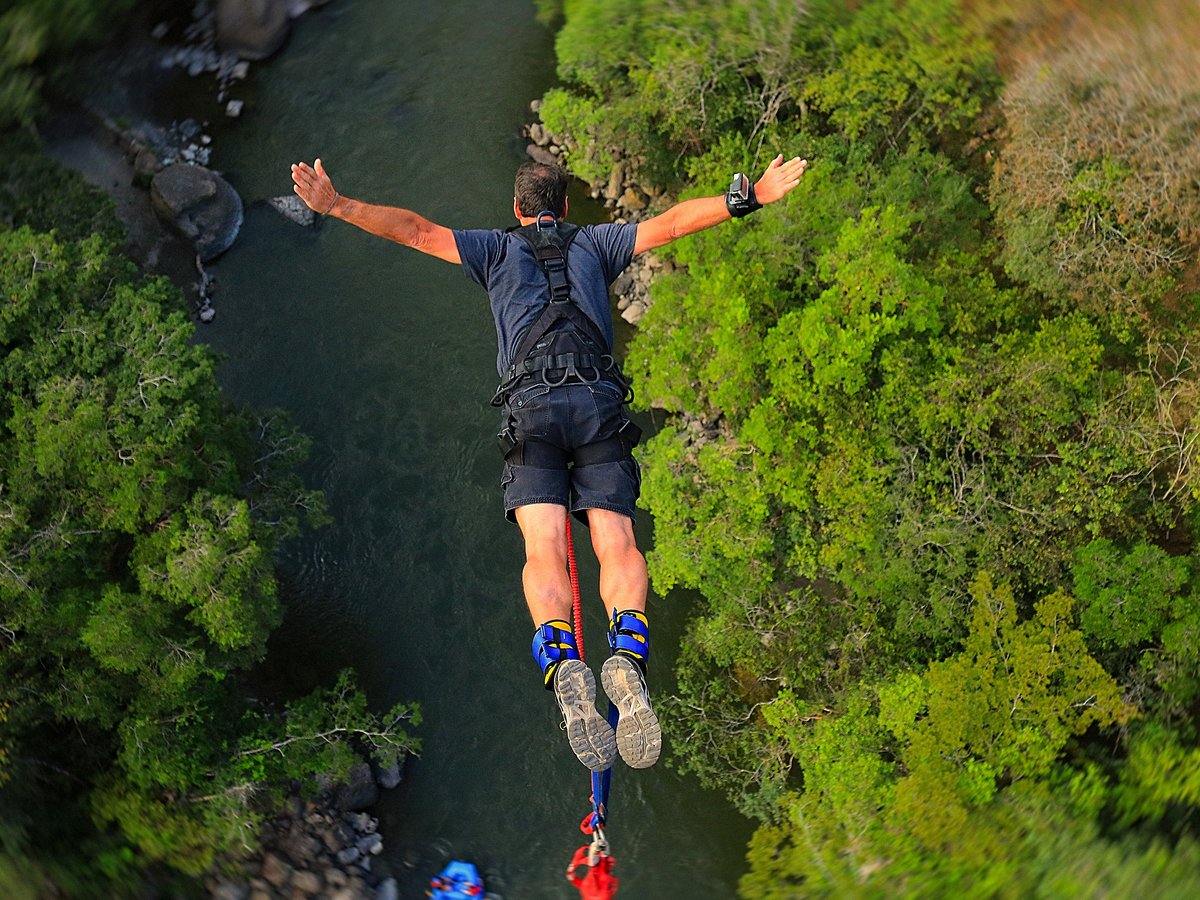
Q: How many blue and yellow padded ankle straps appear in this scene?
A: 2